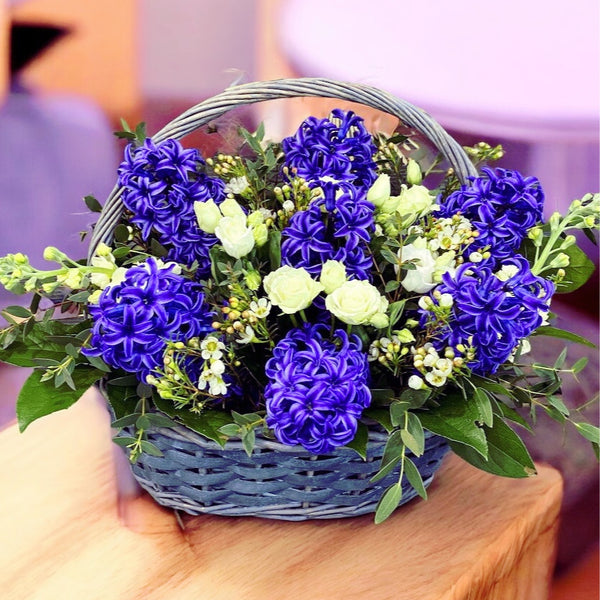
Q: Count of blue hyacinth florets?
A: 7